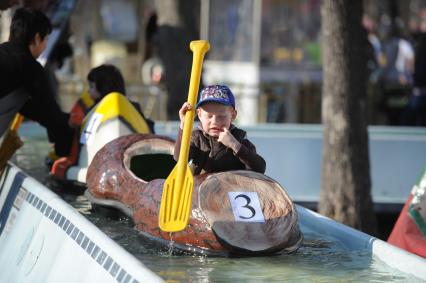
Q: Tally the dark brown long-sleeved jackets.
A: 1